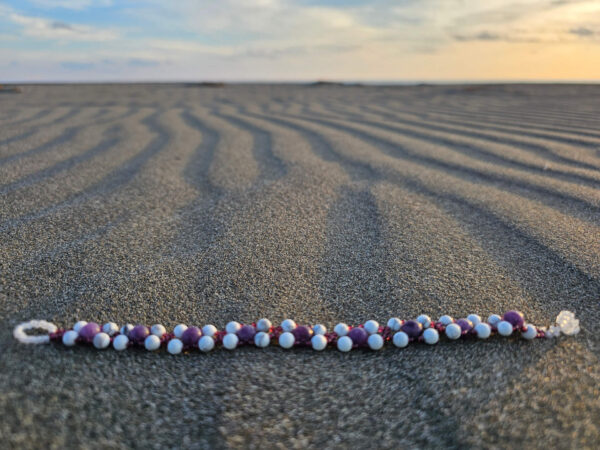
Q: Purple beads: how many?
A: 9